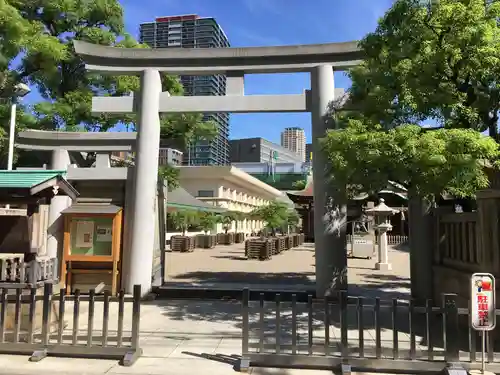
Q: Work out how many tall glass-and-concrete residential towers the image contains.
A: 2